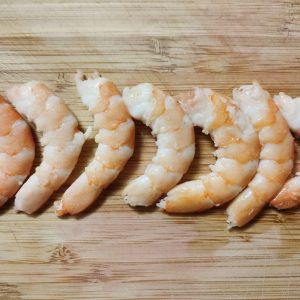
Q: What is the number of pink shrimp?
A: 7